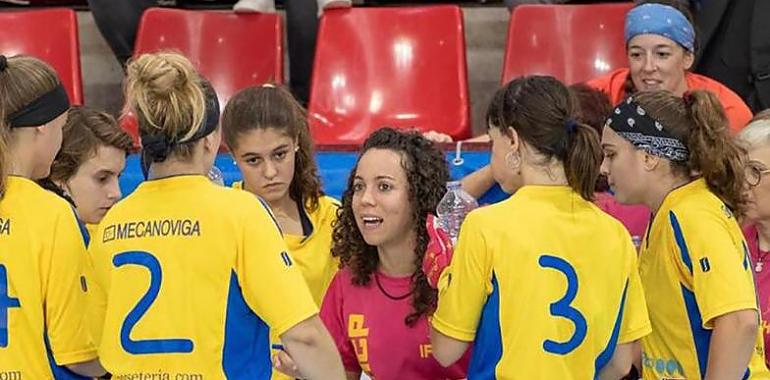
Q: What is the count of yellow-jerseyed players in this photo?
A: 6